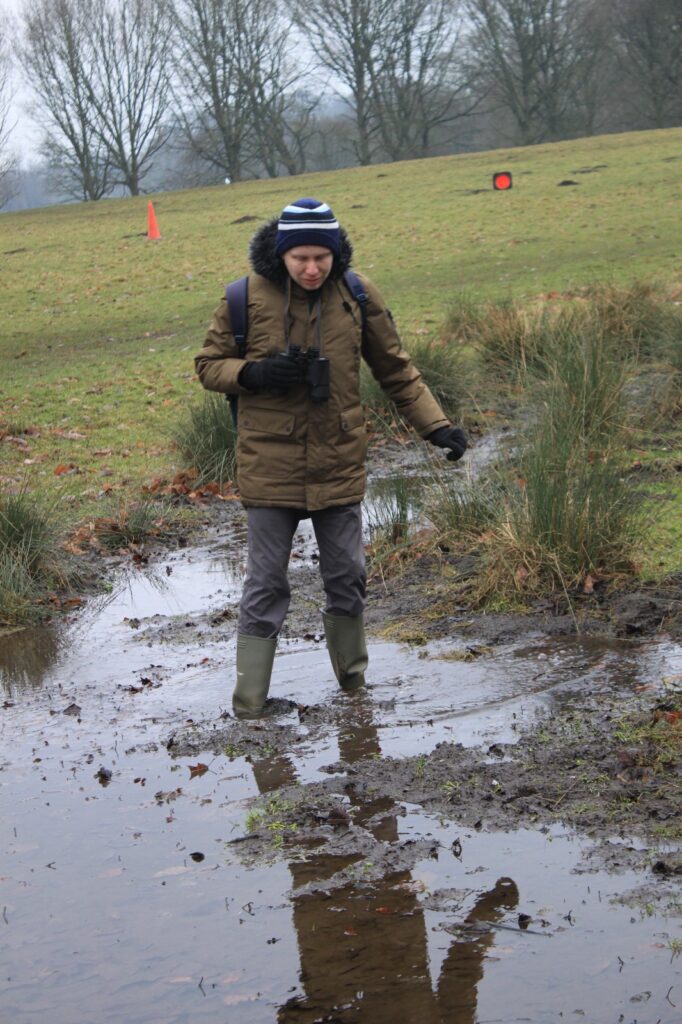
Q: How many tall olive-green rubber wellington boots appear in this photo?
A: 2